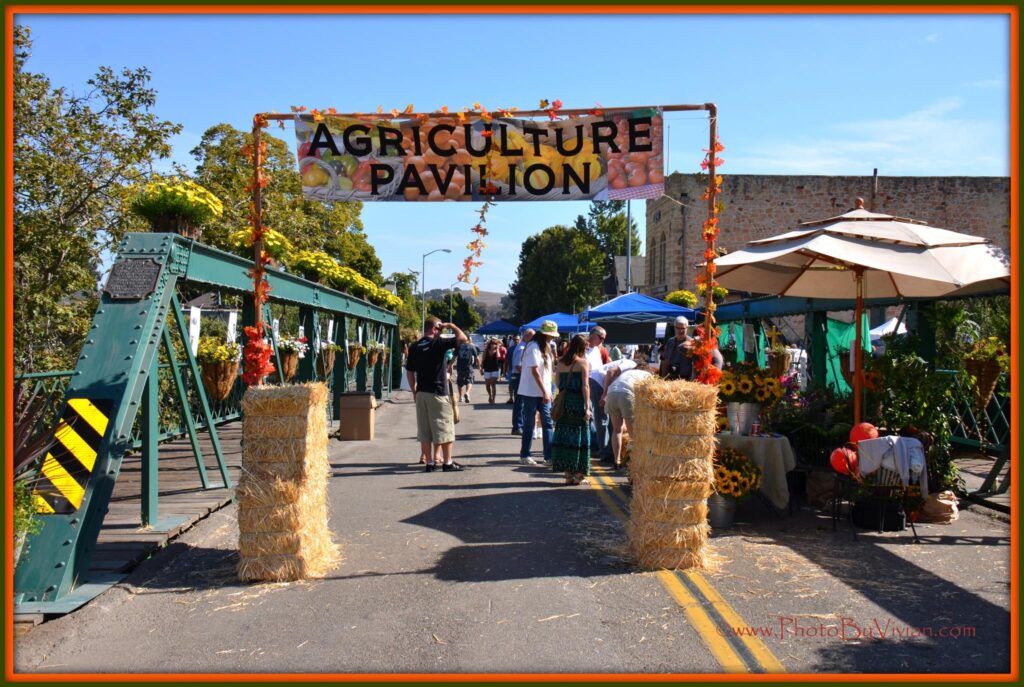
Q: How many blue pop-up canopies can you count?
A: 3